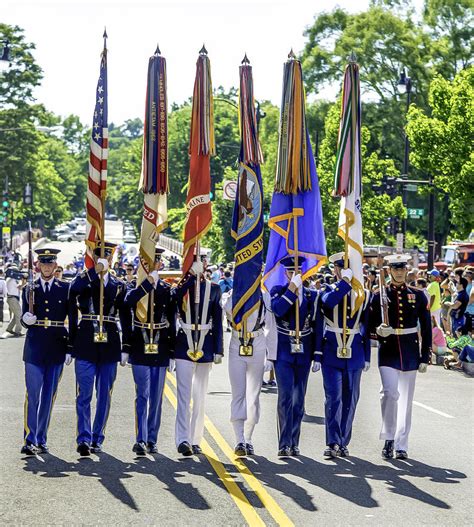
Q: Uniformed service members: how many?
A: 8